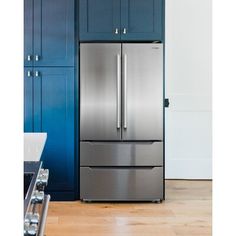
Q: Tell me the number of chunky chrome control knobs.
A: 5